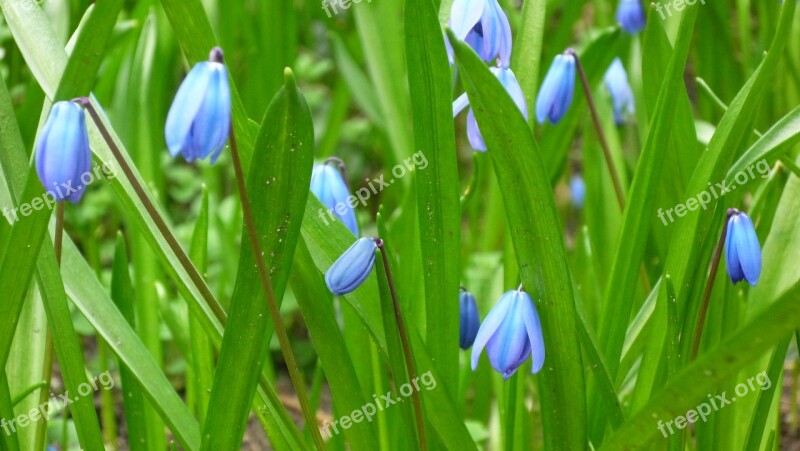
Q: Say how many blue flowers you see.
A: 13